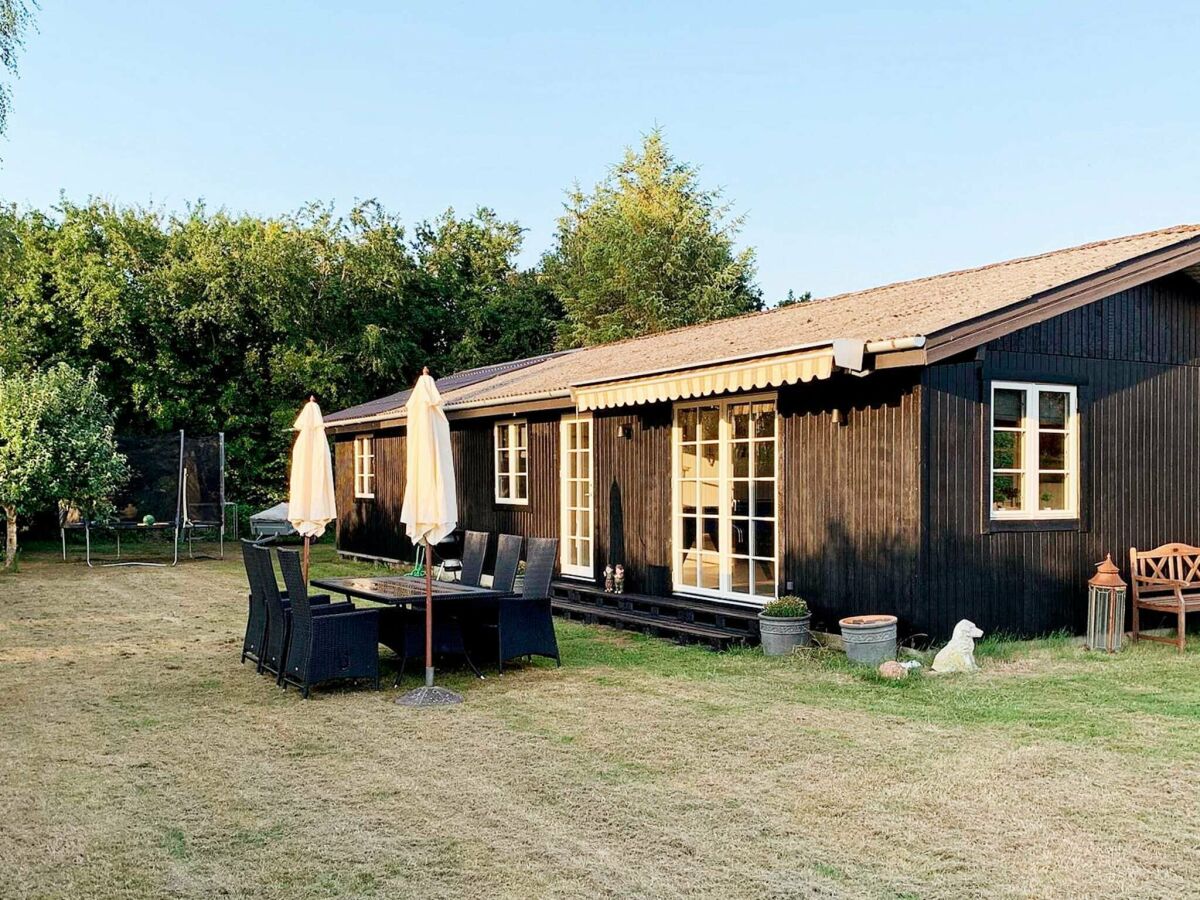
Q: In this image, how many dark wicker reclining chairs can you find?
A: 6